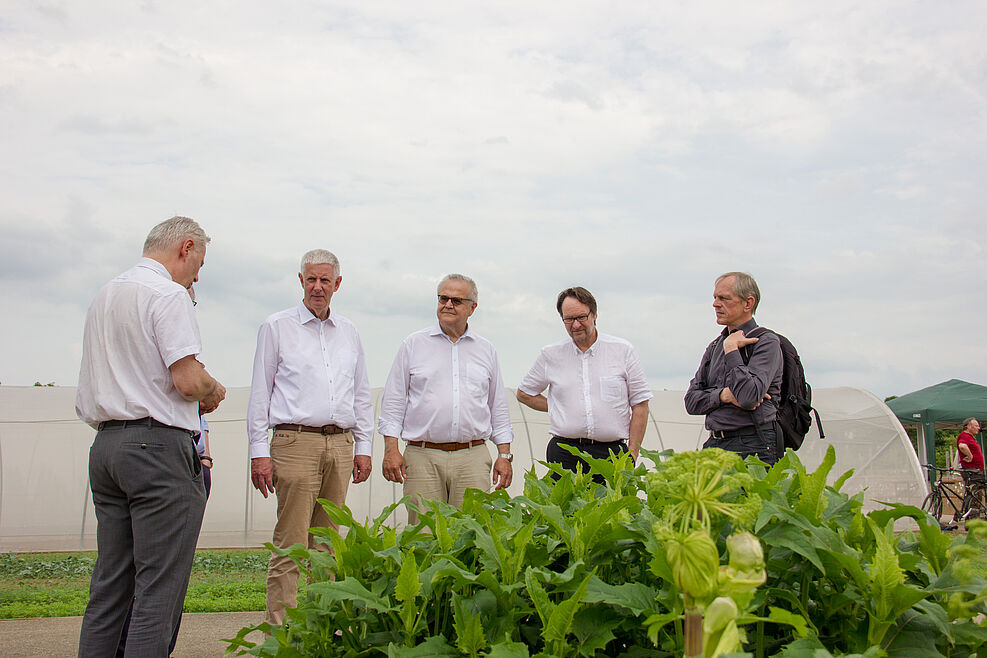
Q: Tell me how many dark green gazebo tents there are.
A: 1